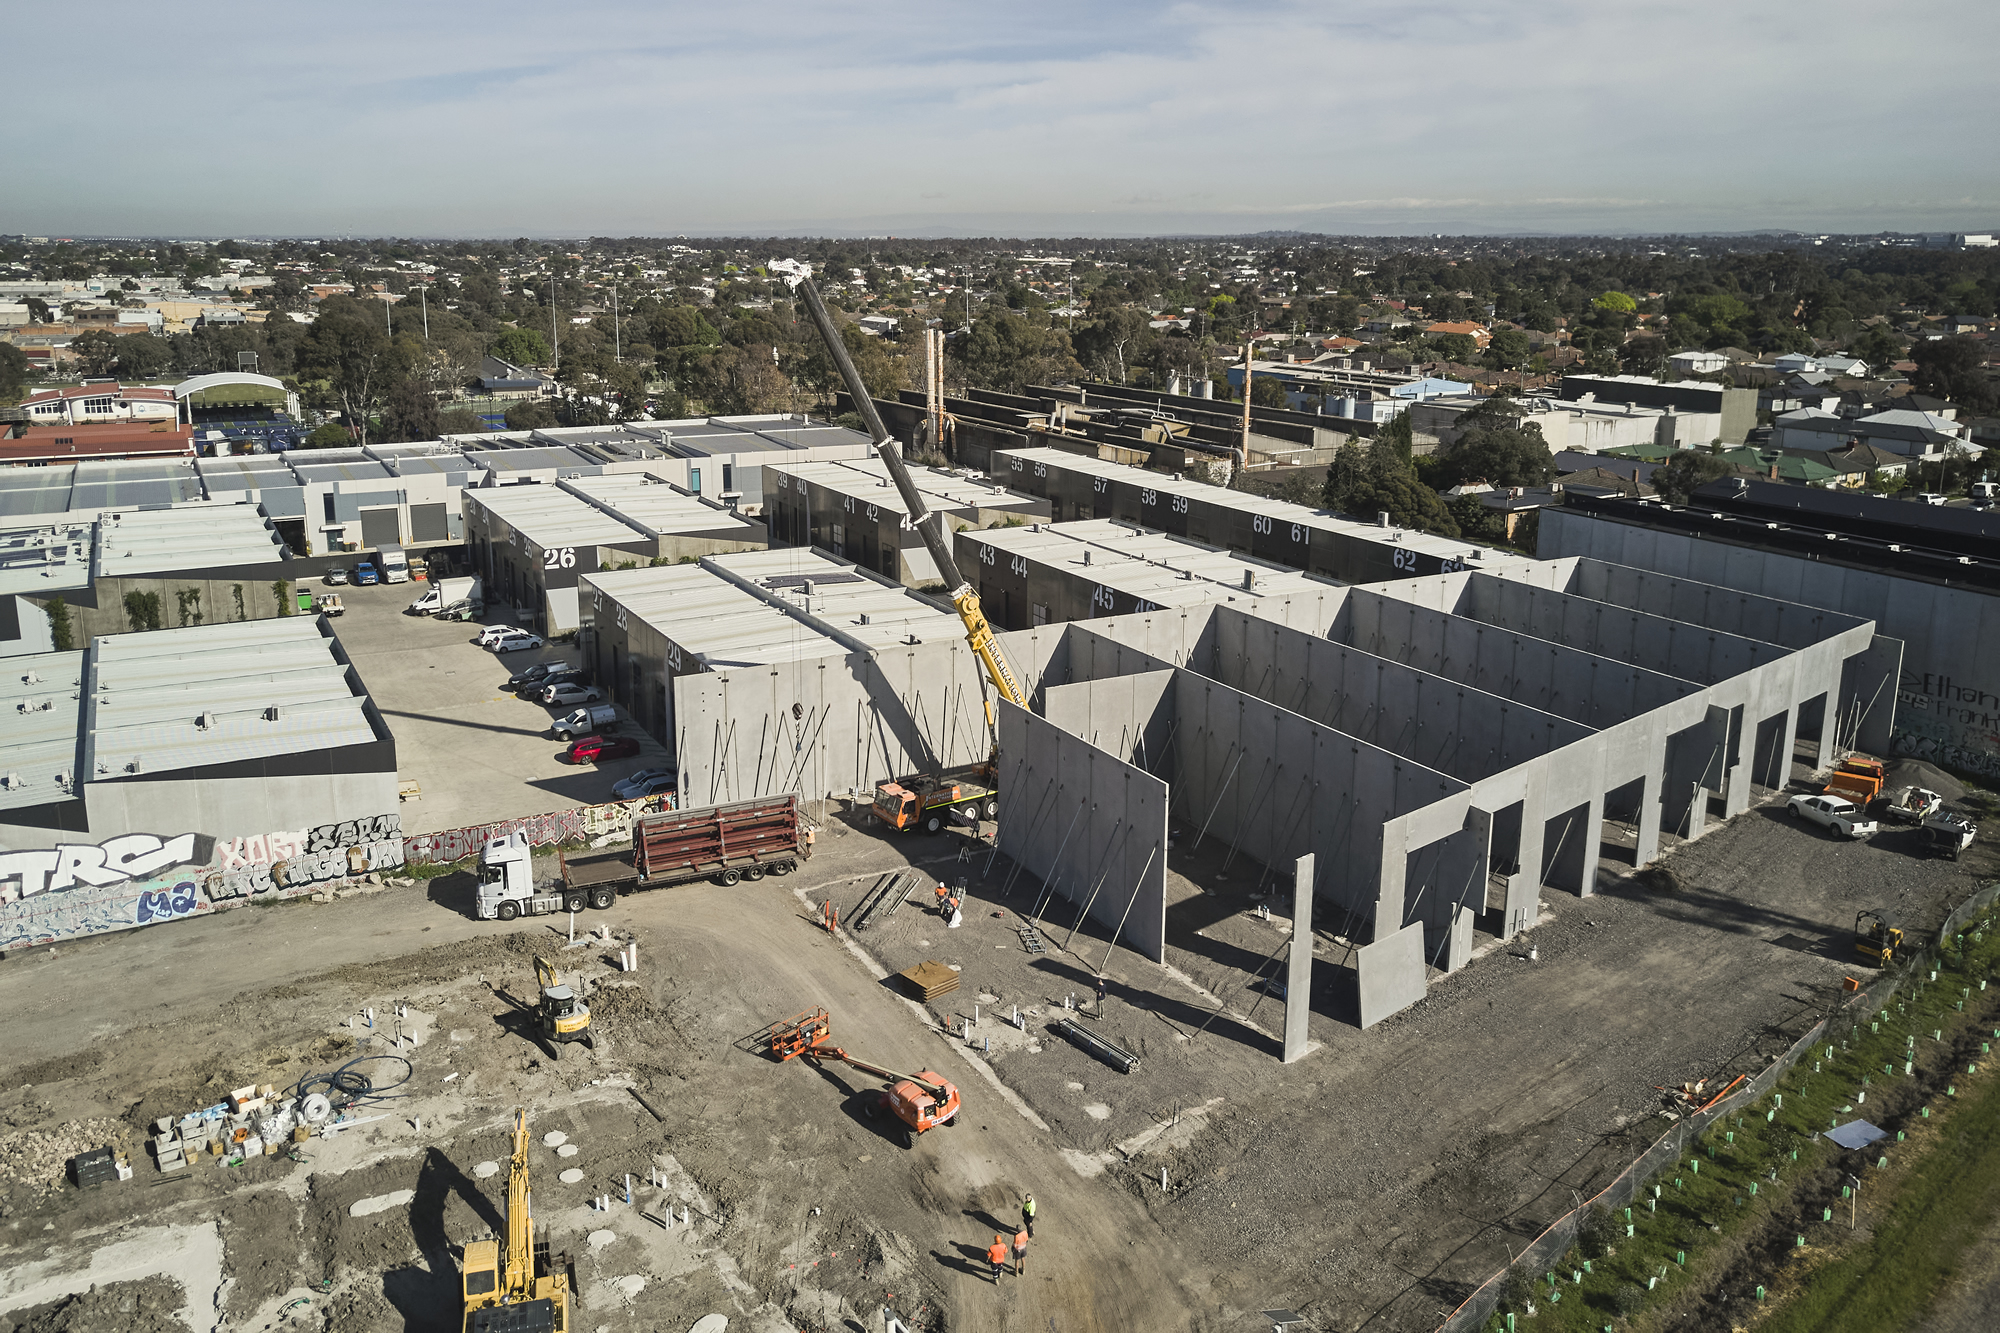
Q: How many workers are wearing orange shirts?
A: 5